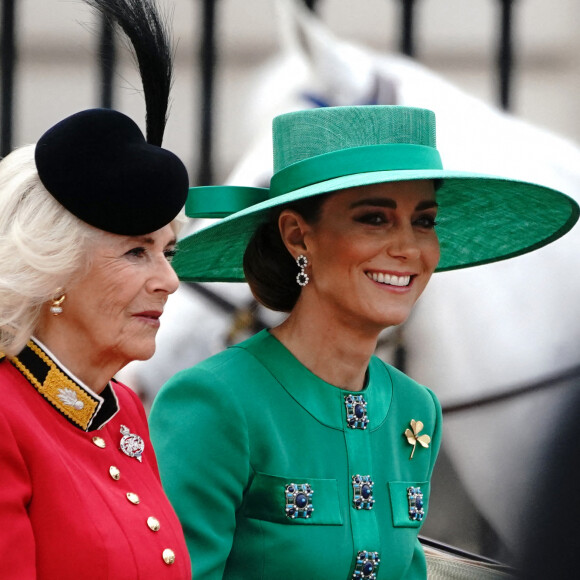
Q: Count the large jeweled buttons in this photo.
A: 5